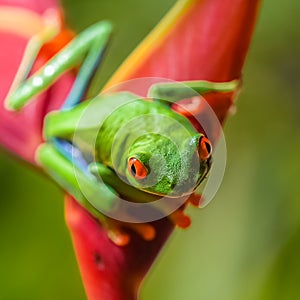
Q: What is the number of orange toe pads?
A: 4